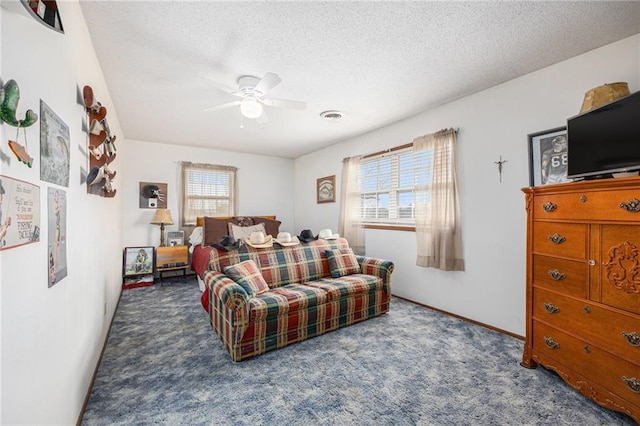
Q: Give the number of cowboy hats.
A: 5